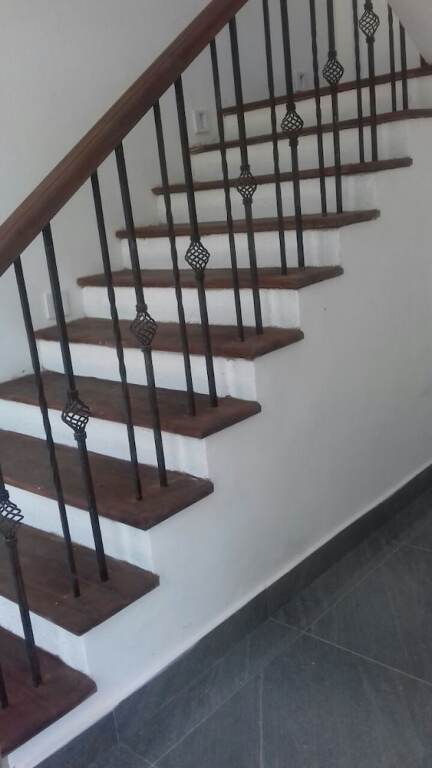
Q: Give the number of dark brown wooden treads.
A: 10